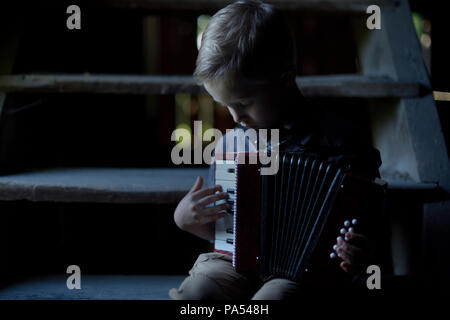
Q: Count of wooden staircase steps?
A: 4